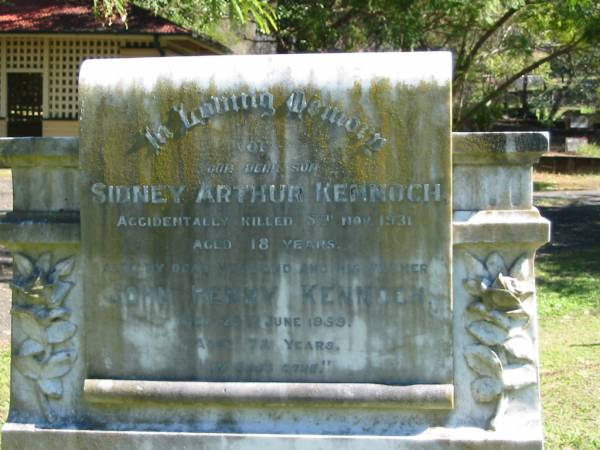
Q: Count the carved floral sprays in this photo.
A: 2